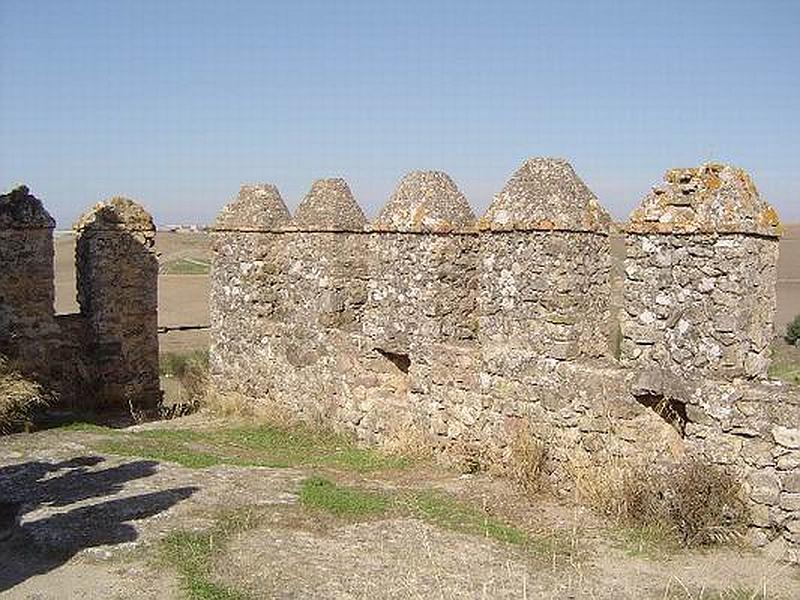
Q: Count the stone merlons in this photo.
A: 7